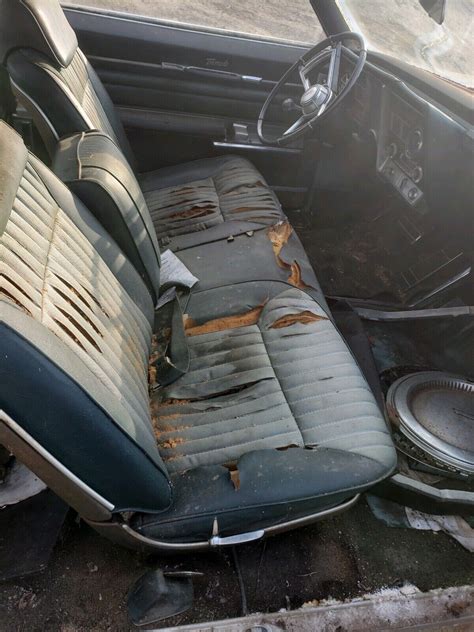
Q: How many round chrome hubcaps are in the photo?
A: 1